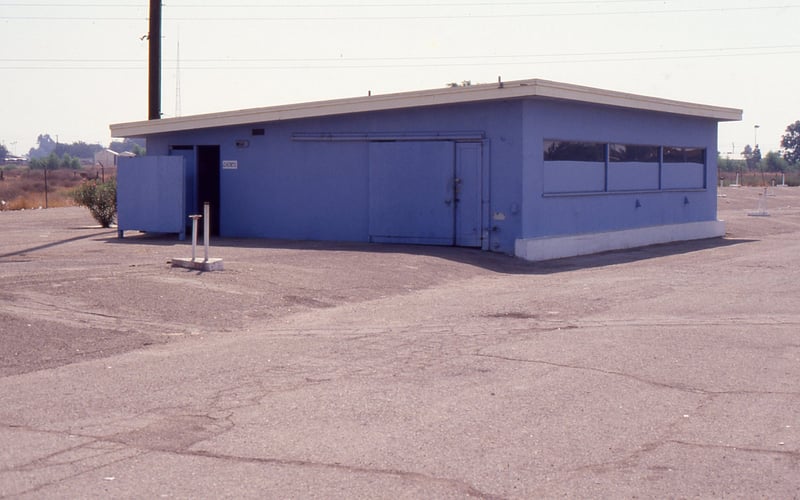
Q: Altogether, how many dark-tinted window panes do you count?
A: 3